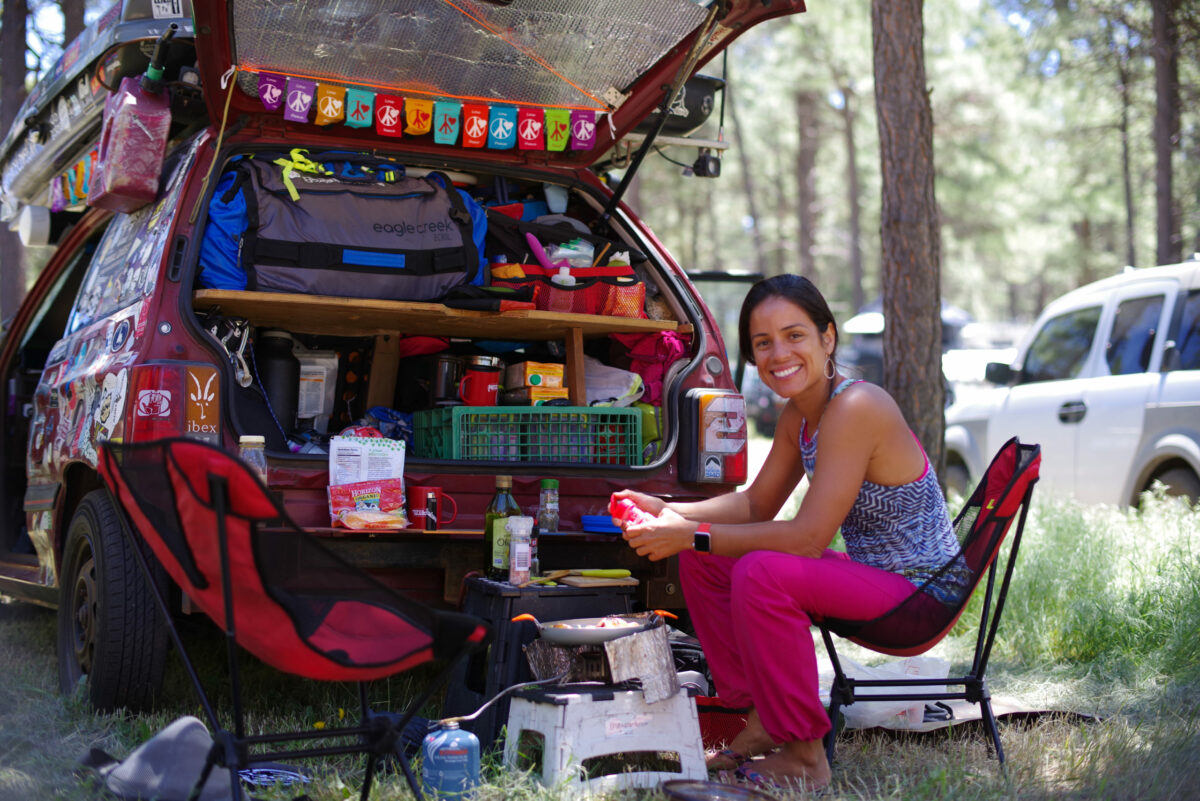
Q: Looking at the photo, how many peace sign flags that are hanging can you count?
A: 12